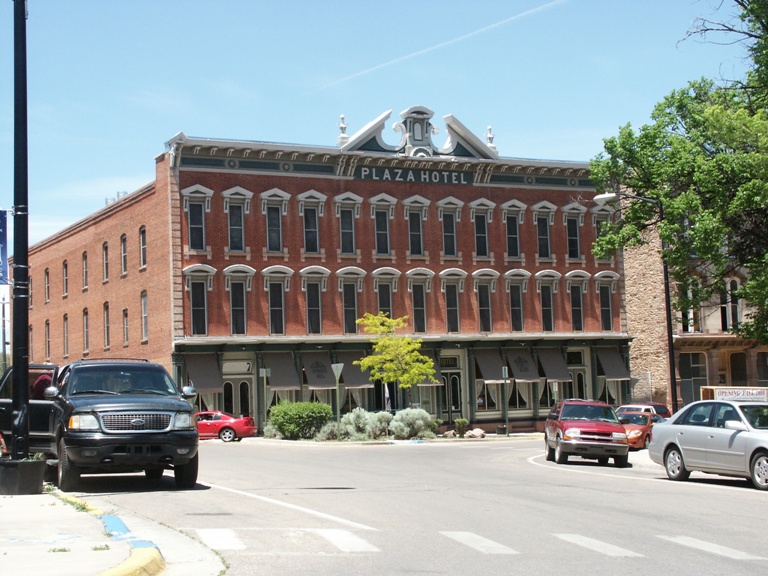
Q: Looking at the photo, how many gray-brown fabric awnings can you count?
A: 9